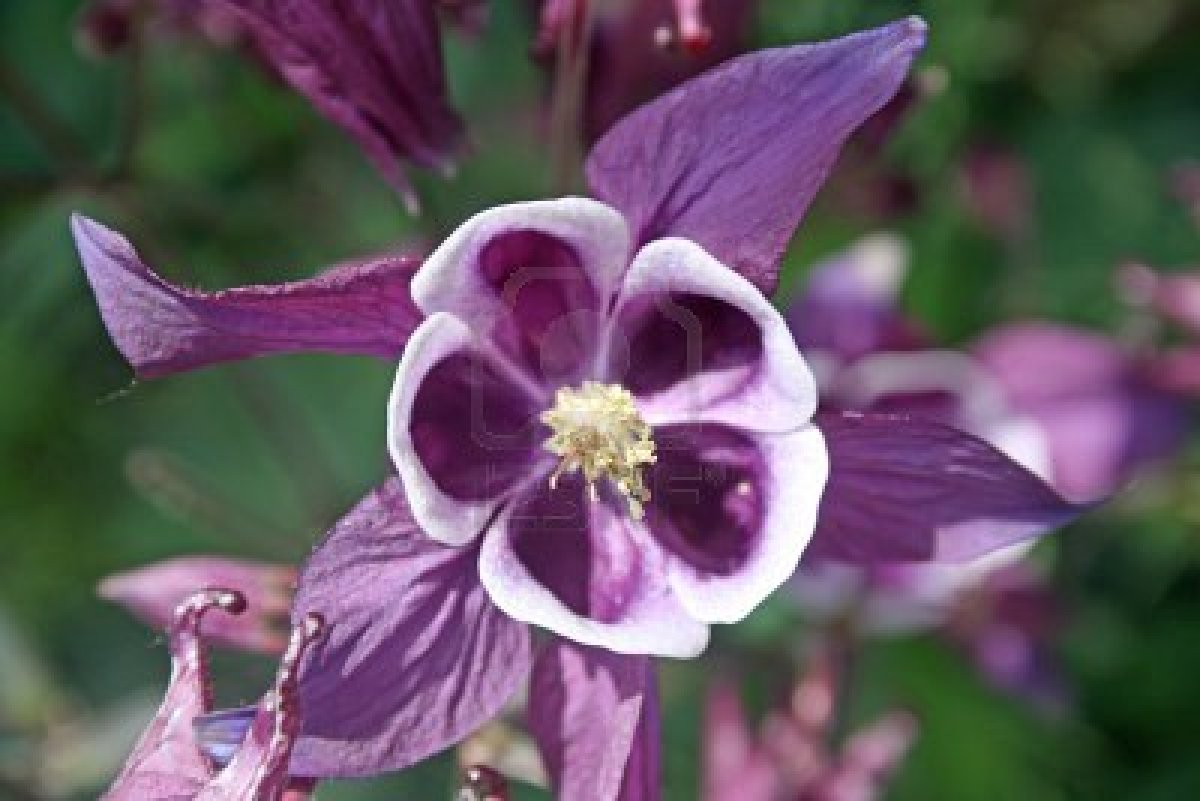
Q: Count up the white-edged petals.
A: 5